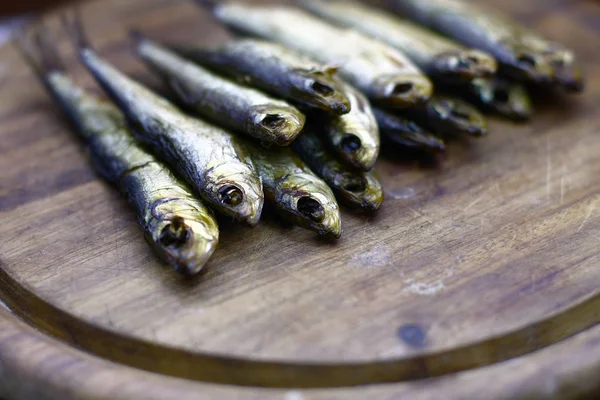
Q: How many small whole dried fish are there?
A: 14